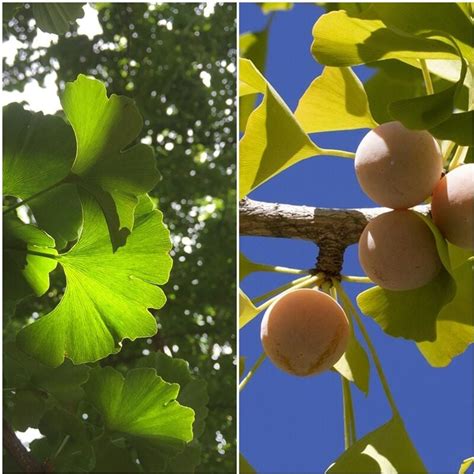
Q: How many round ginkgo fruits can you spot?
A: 4